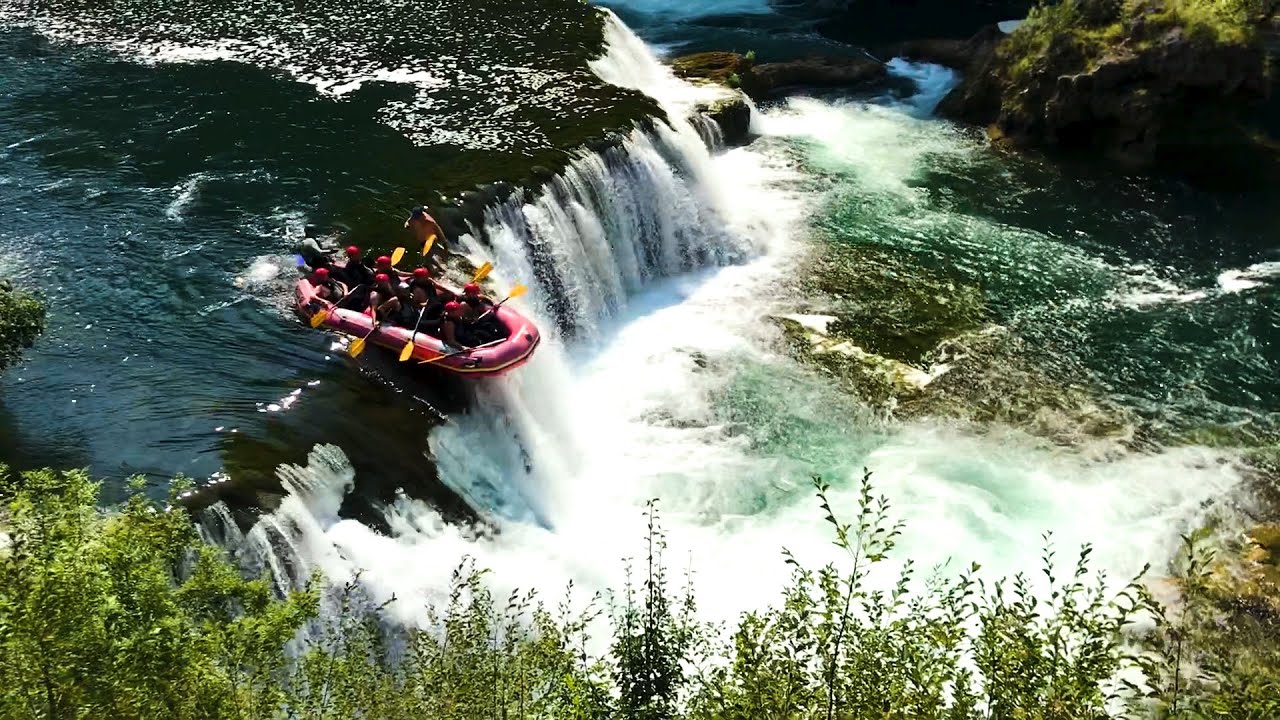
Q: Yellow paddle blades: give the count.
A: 8